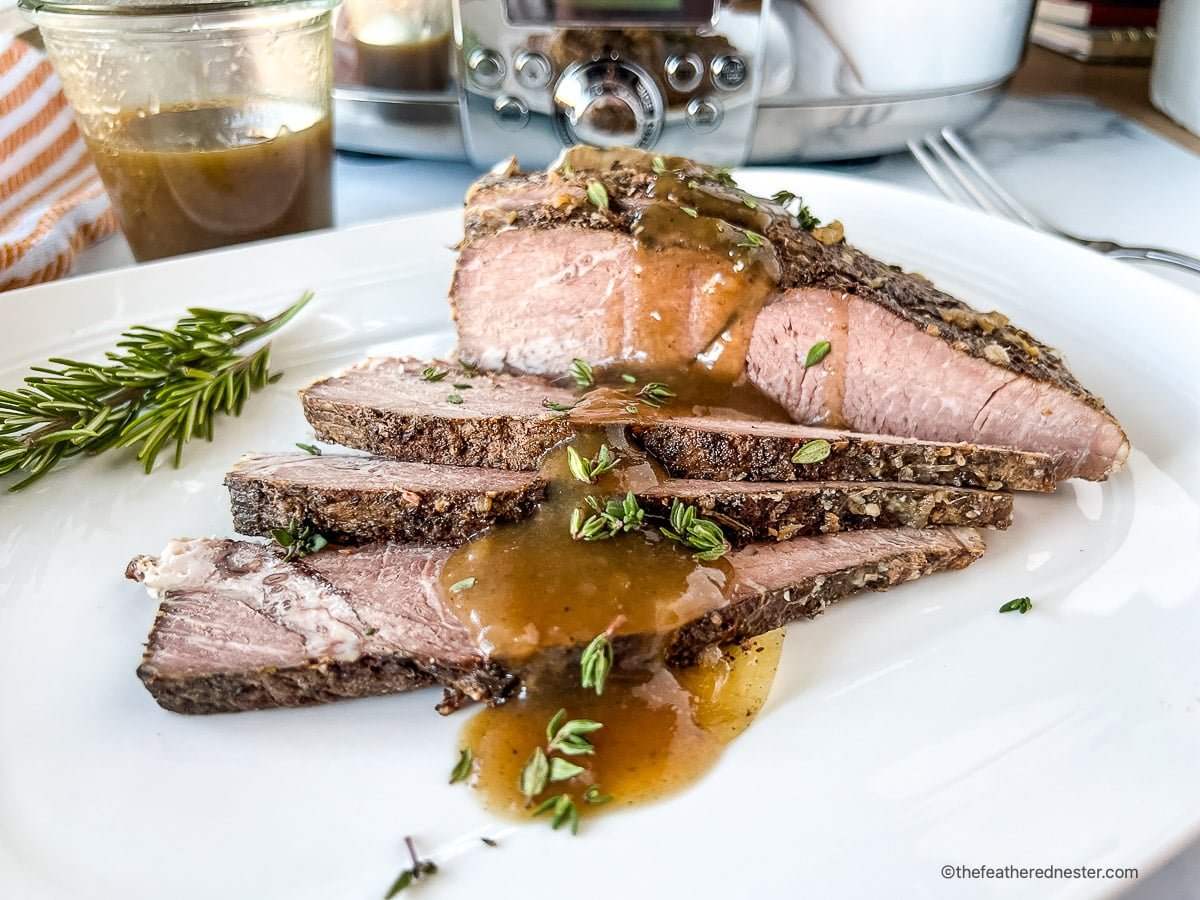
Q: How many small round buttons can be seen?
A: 6